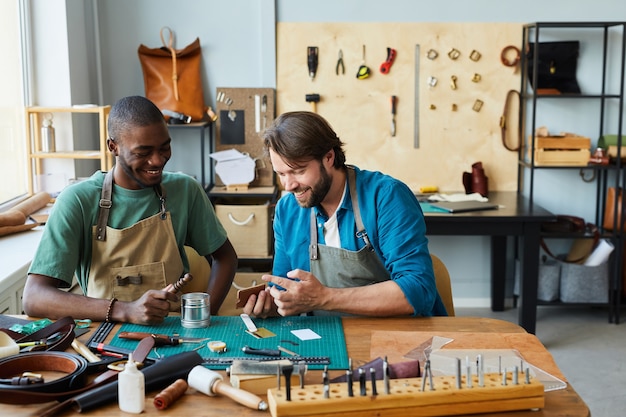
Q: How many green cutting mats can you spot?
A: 1